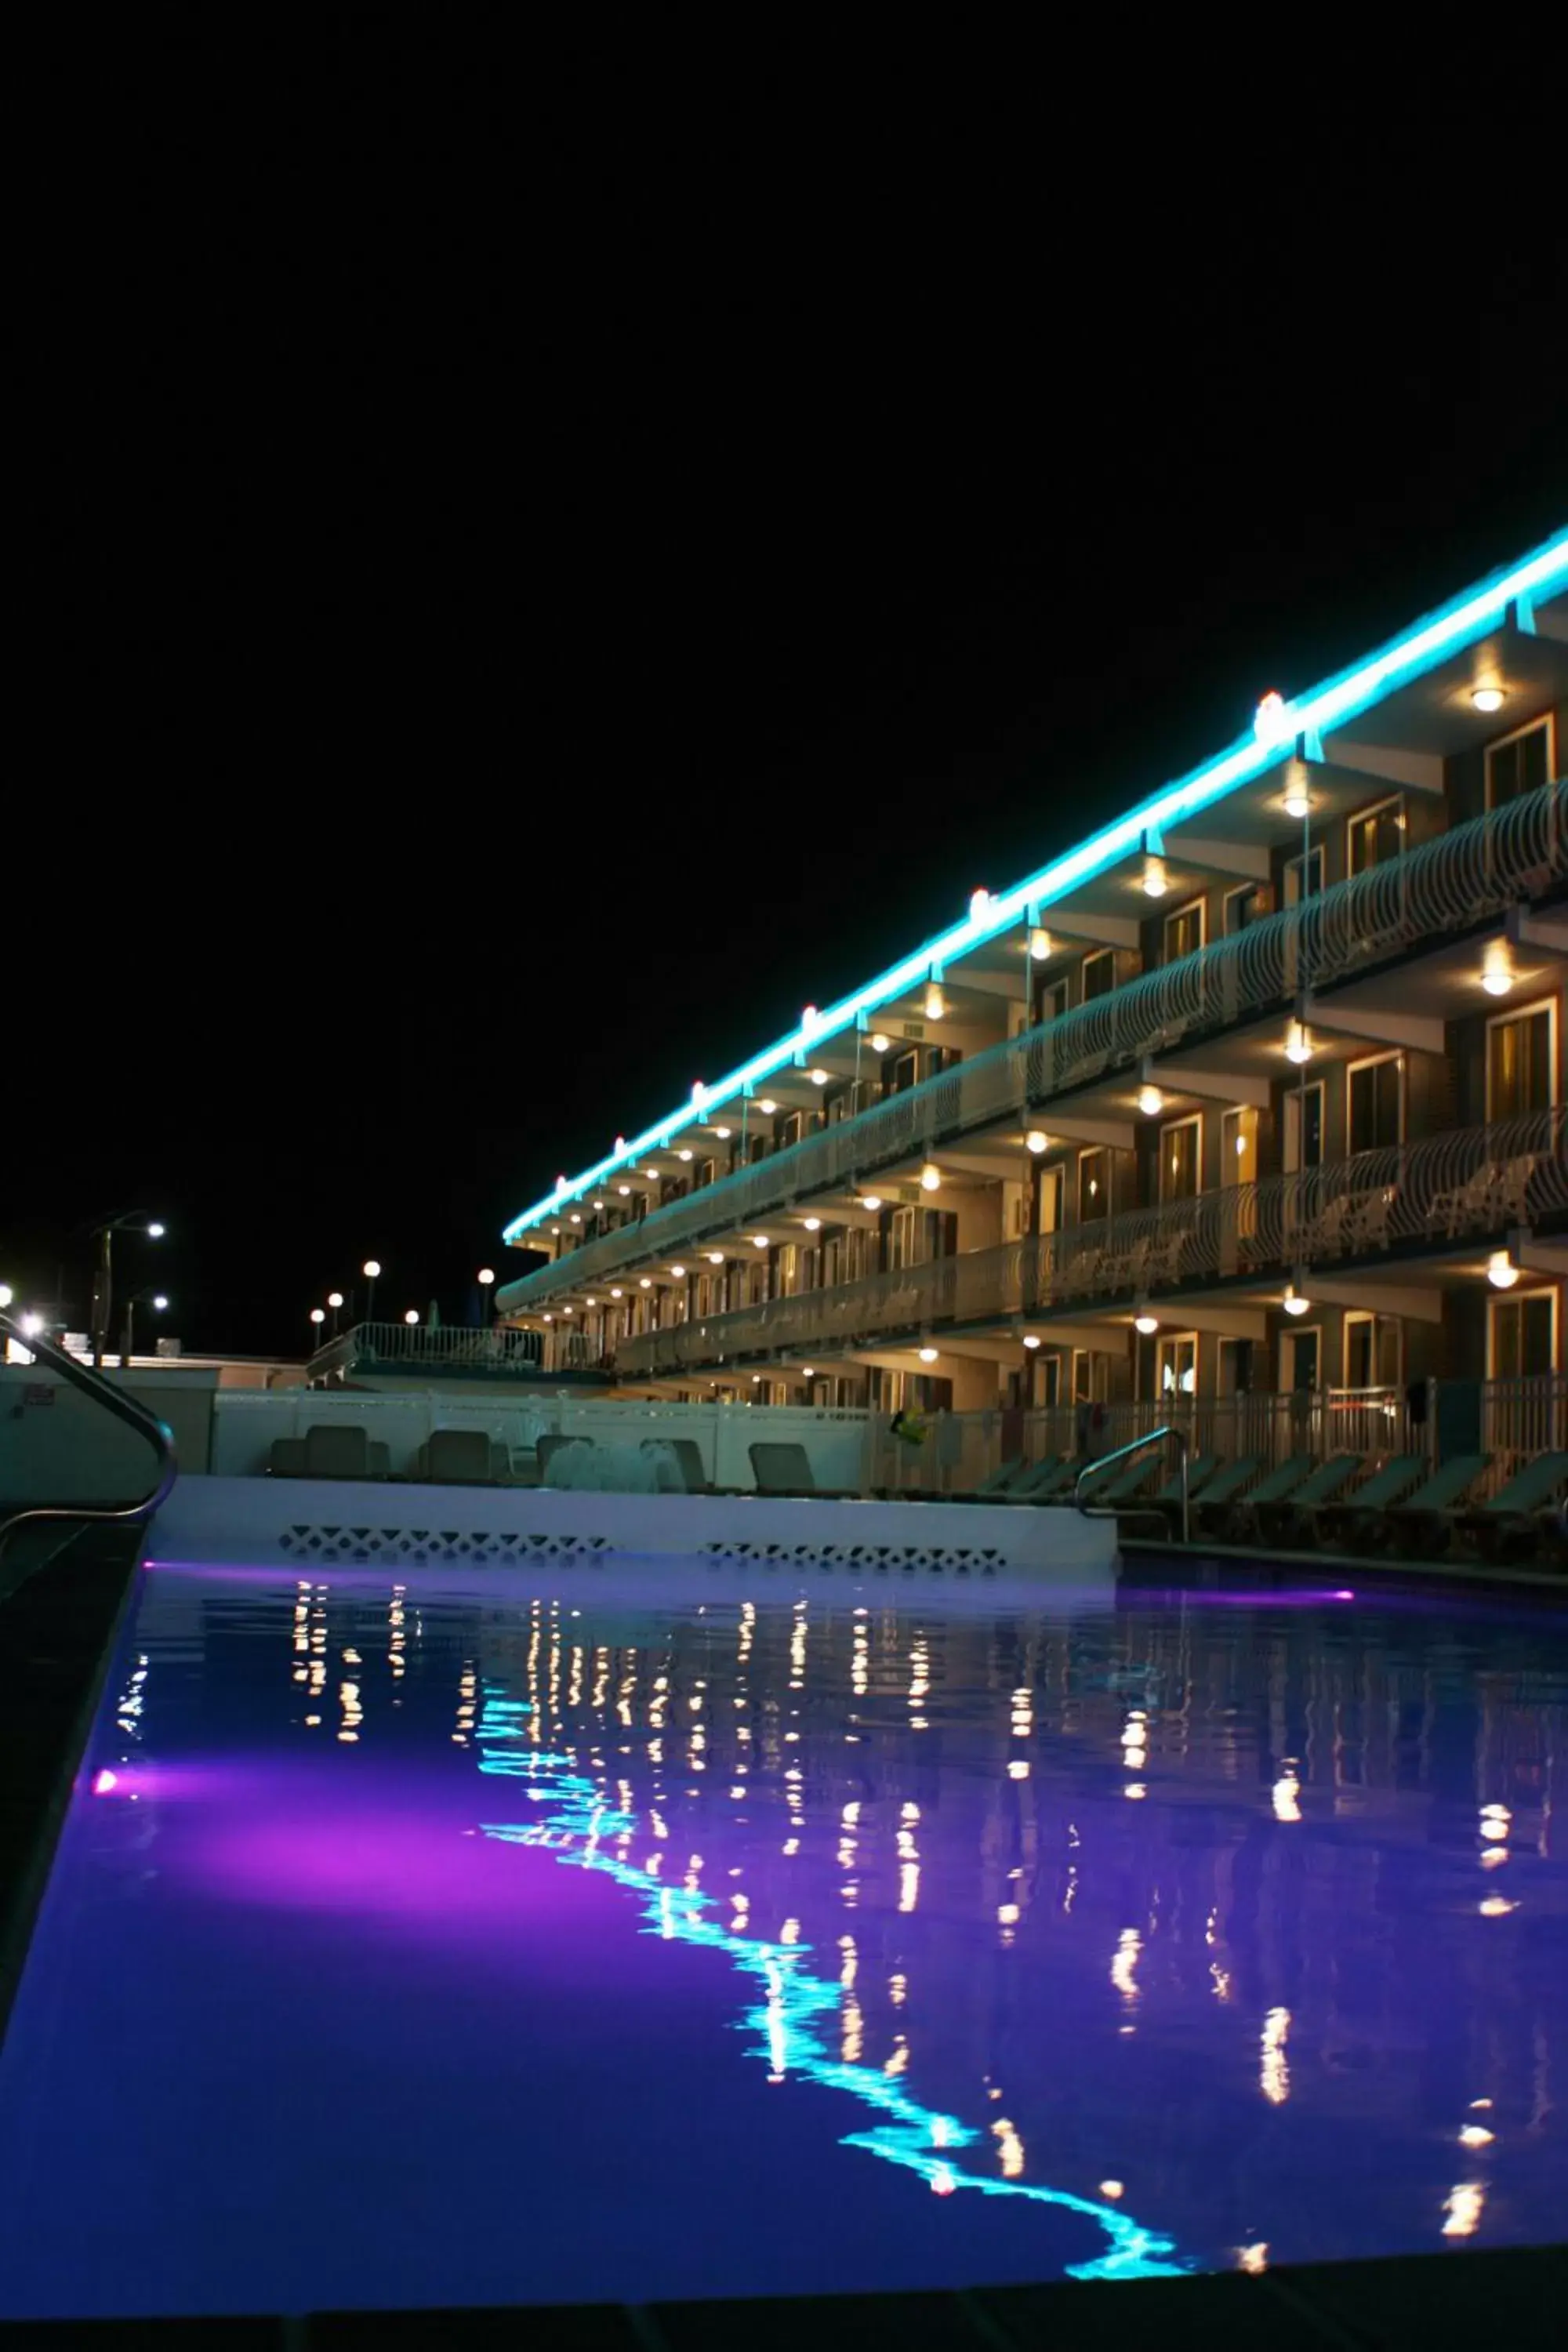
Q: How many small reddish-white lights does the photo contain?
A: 6